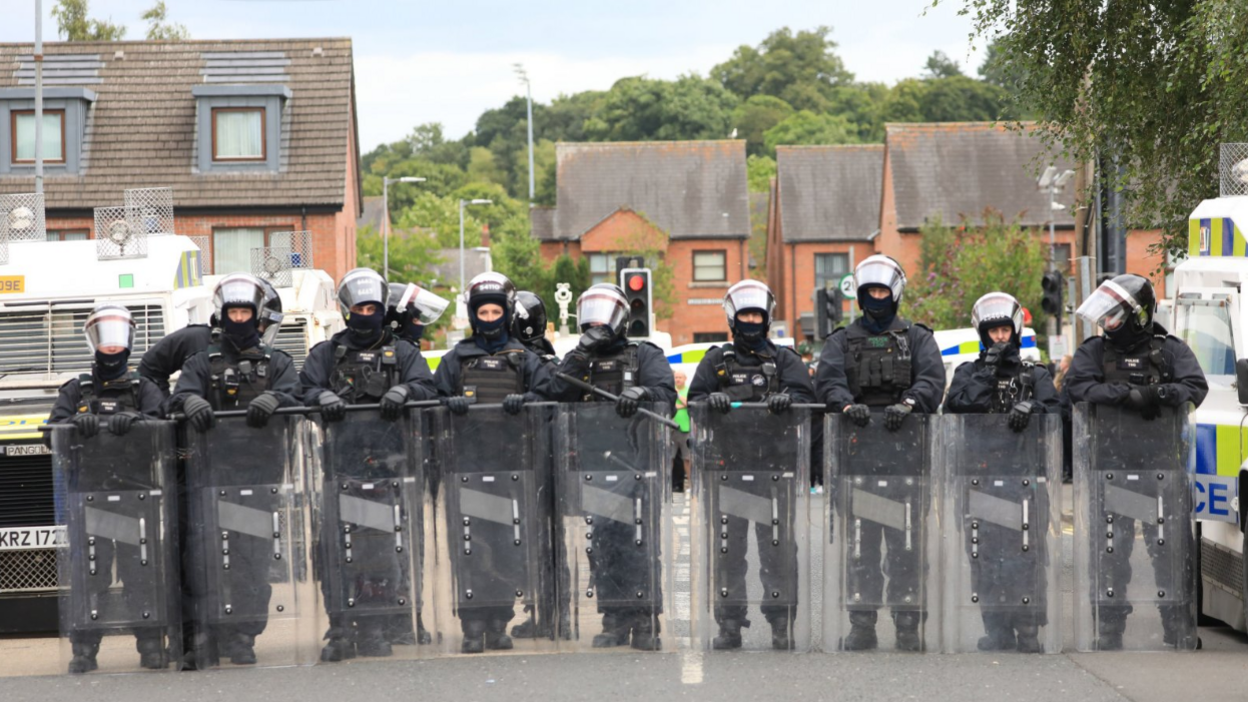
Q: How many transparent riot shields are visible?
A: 9